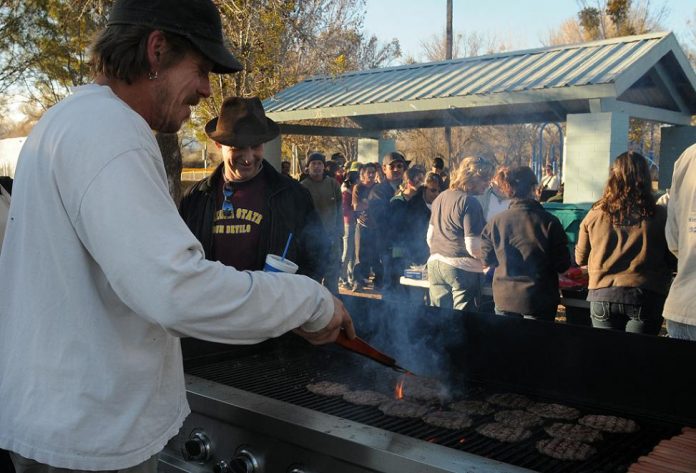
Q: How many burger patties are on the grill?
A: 13